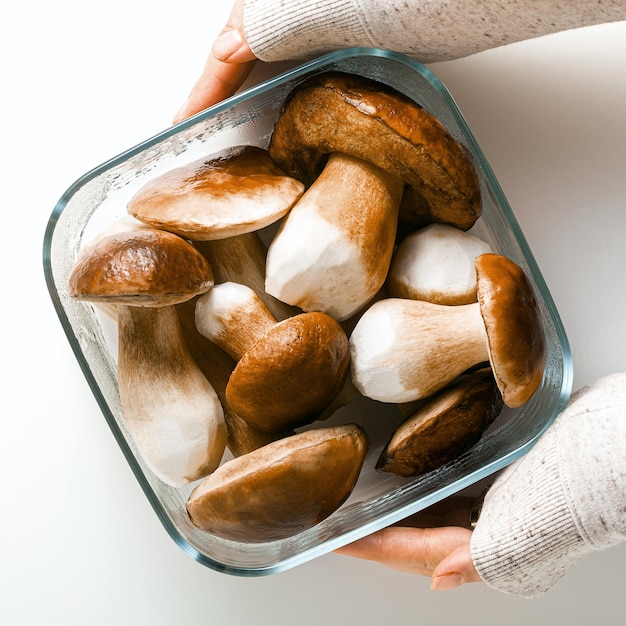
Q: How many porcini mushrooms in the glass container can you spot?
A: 8